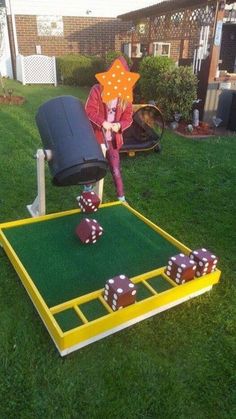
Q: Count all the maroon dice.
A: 5